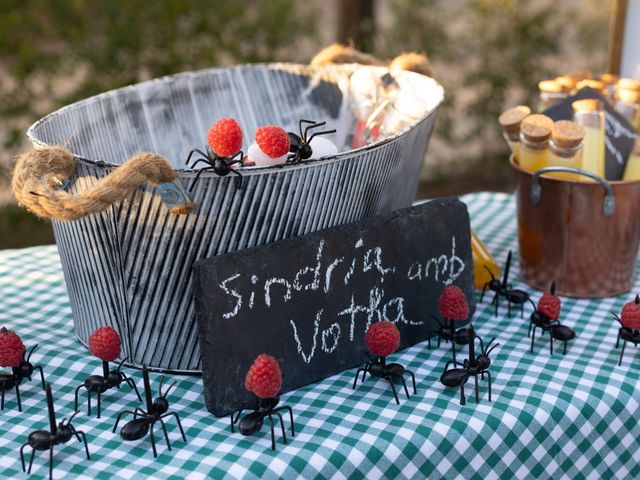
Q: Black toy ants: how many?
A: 13